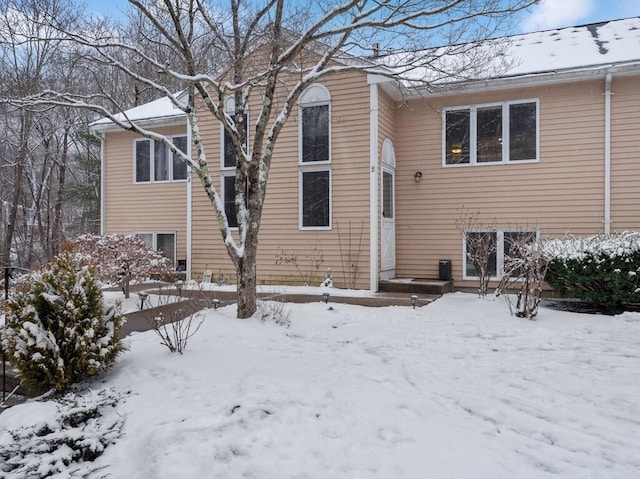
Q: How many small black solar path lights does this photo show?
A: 5